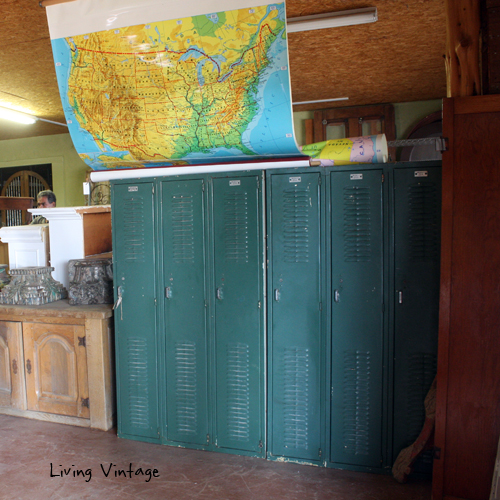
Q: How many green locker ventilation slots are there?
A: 12